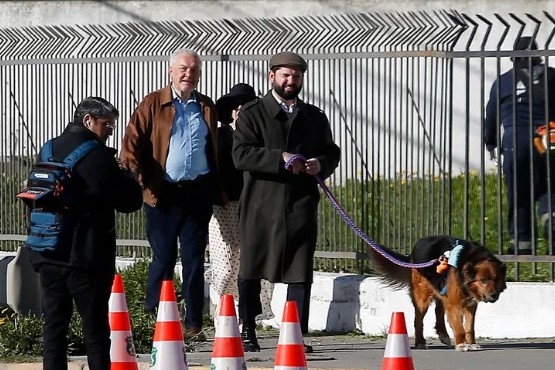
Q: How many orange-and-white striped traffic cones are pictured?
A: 5